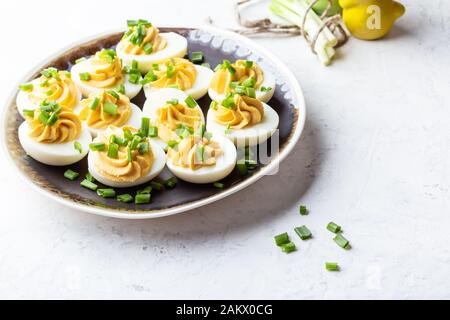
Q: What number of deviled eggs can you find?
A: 11